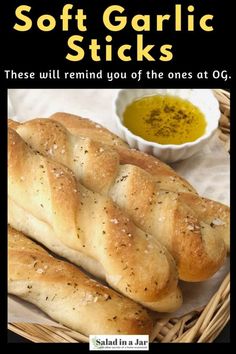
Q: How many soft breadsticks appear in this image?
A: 4